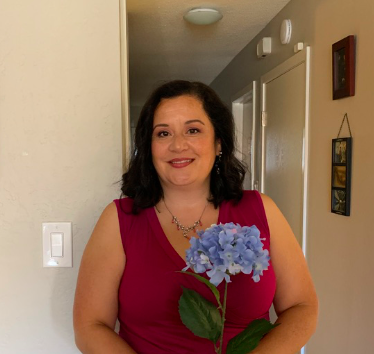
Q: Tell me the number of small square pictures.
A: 3